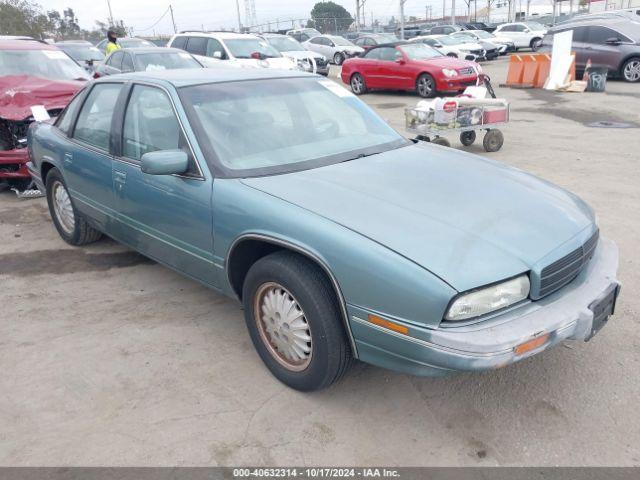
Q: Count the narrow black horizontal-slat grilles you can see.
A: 1